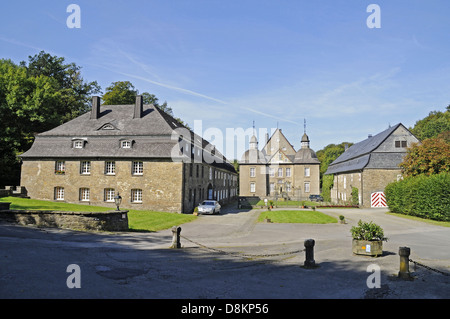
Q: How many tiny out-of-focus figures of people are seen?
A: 0